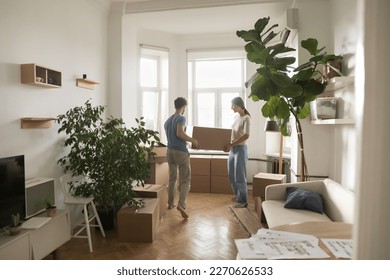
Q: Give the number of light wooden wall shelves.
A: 3